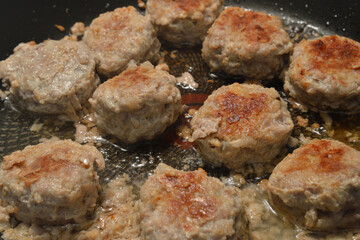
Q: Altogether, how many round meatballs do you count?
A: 10